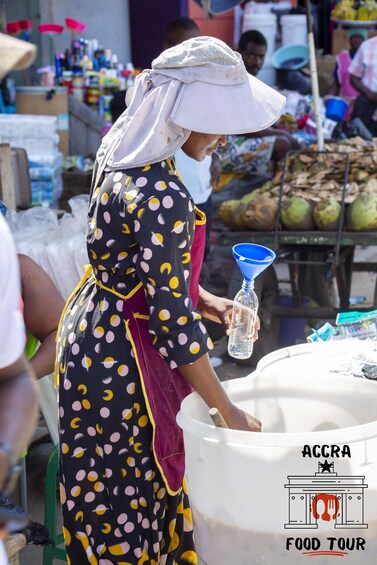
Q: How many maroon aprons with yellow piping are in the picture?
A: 1